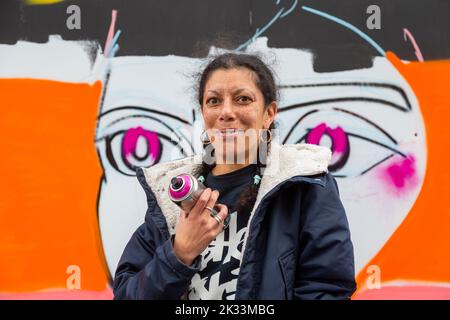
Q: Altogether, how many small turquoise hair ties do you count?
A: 2